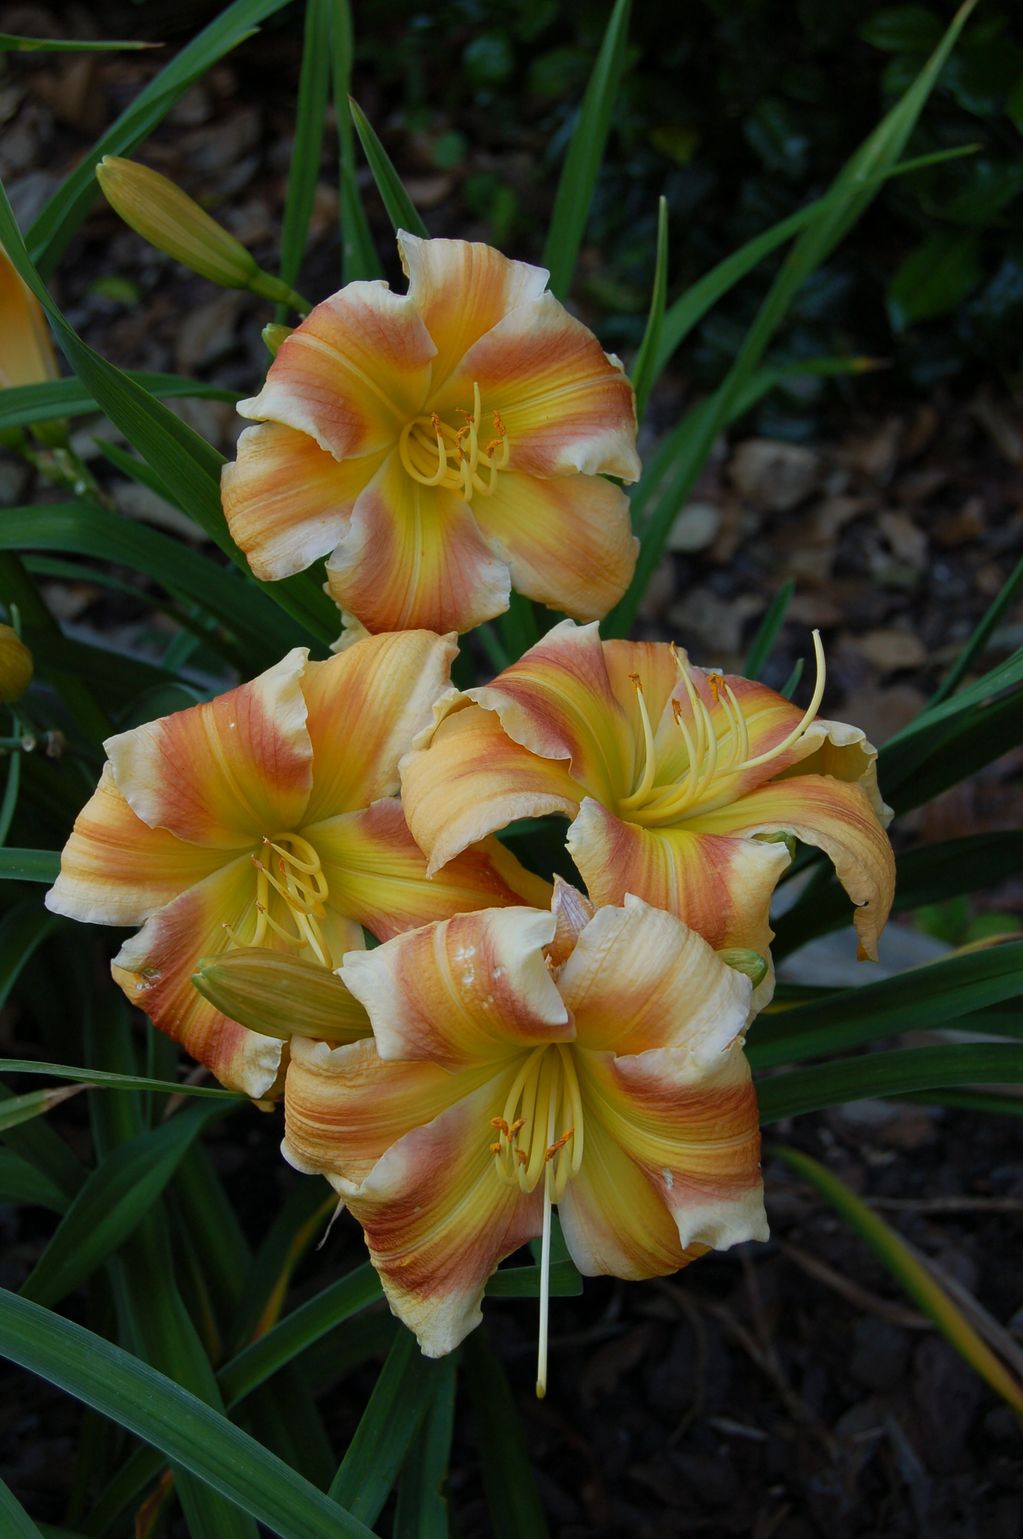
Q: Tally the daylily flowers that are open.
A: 4